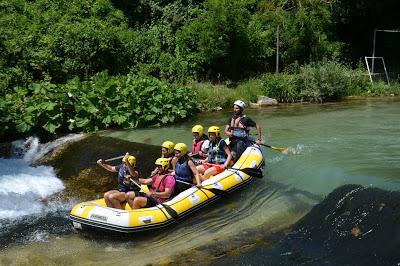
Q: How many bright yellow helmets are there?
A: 6